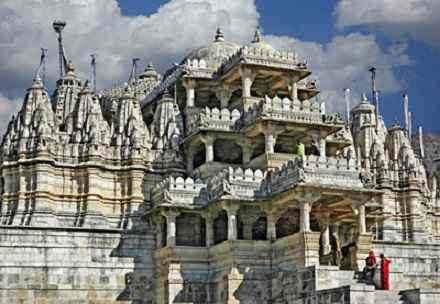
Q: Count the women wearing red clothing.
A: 2